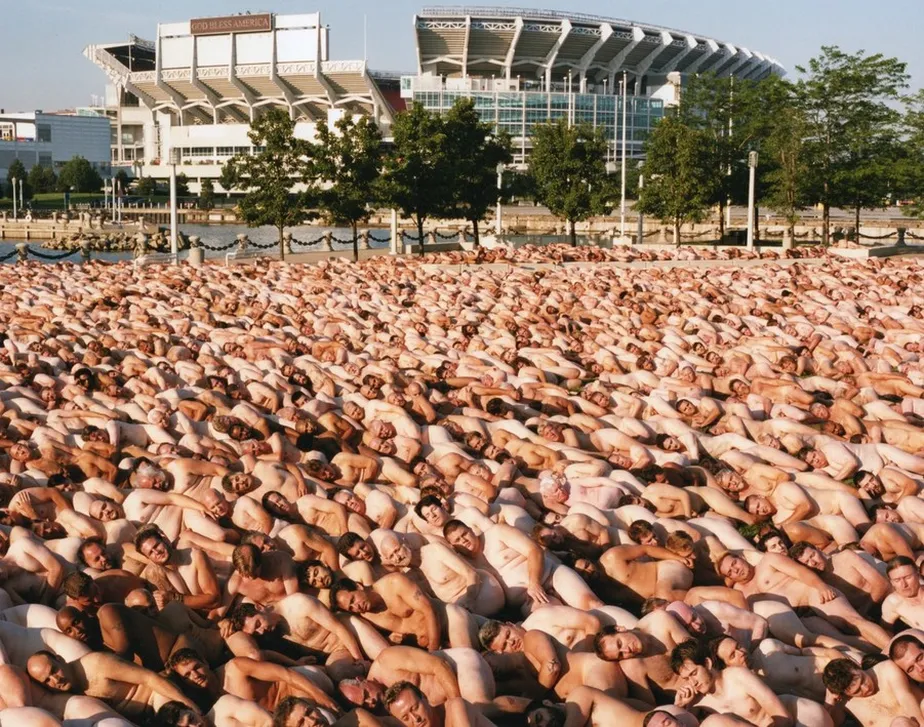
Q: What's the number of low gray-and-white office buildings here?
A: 1